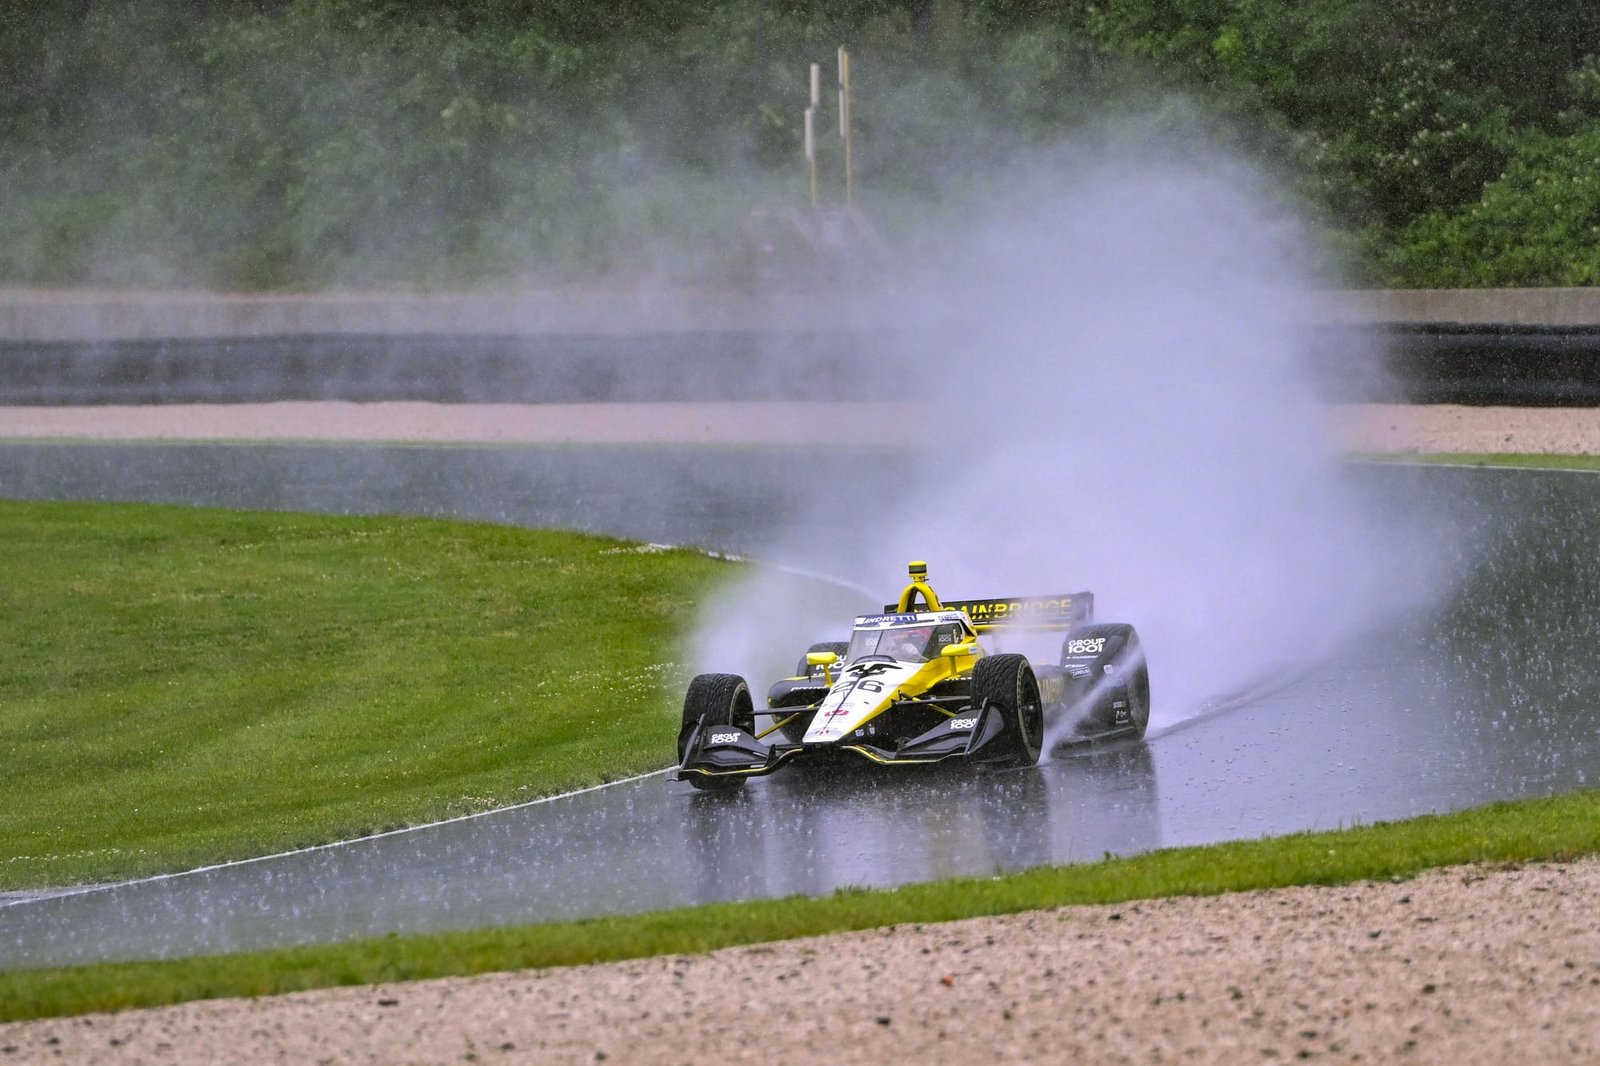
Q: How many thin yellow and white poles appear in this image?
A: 2